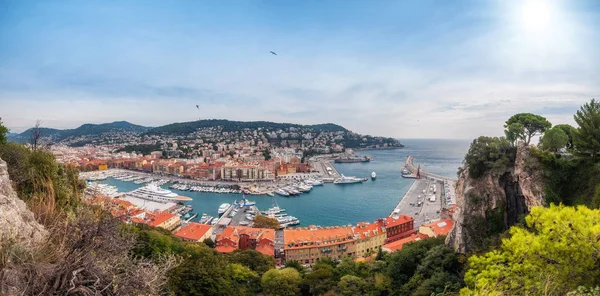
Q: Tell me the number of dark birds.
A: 2